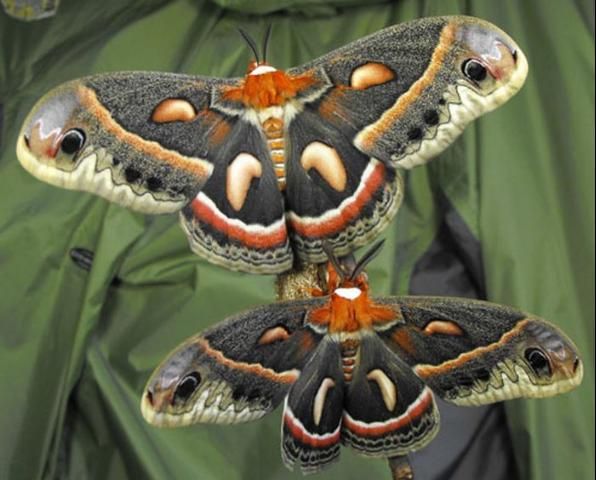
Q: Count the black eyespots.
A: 4